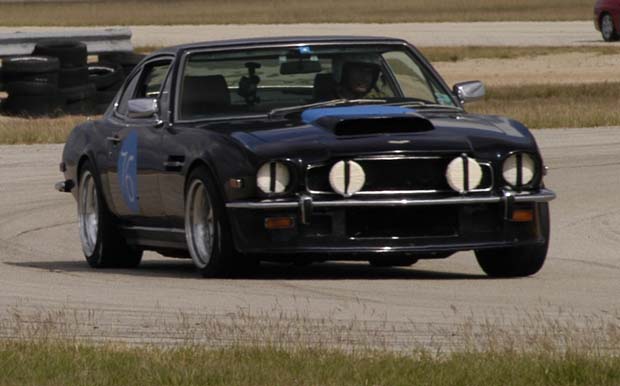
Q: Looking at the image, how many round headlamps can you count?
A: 4